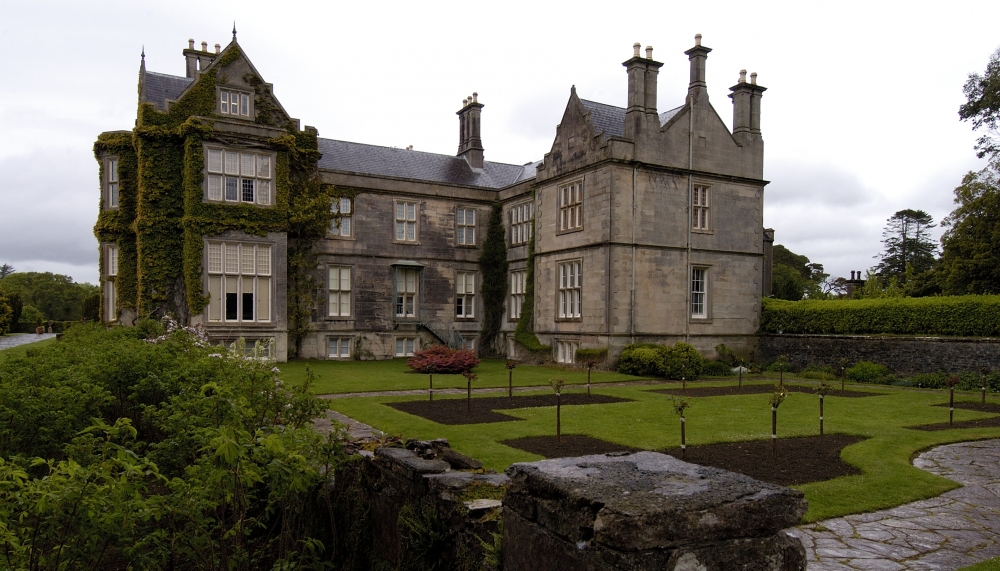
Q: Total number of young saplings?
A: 14